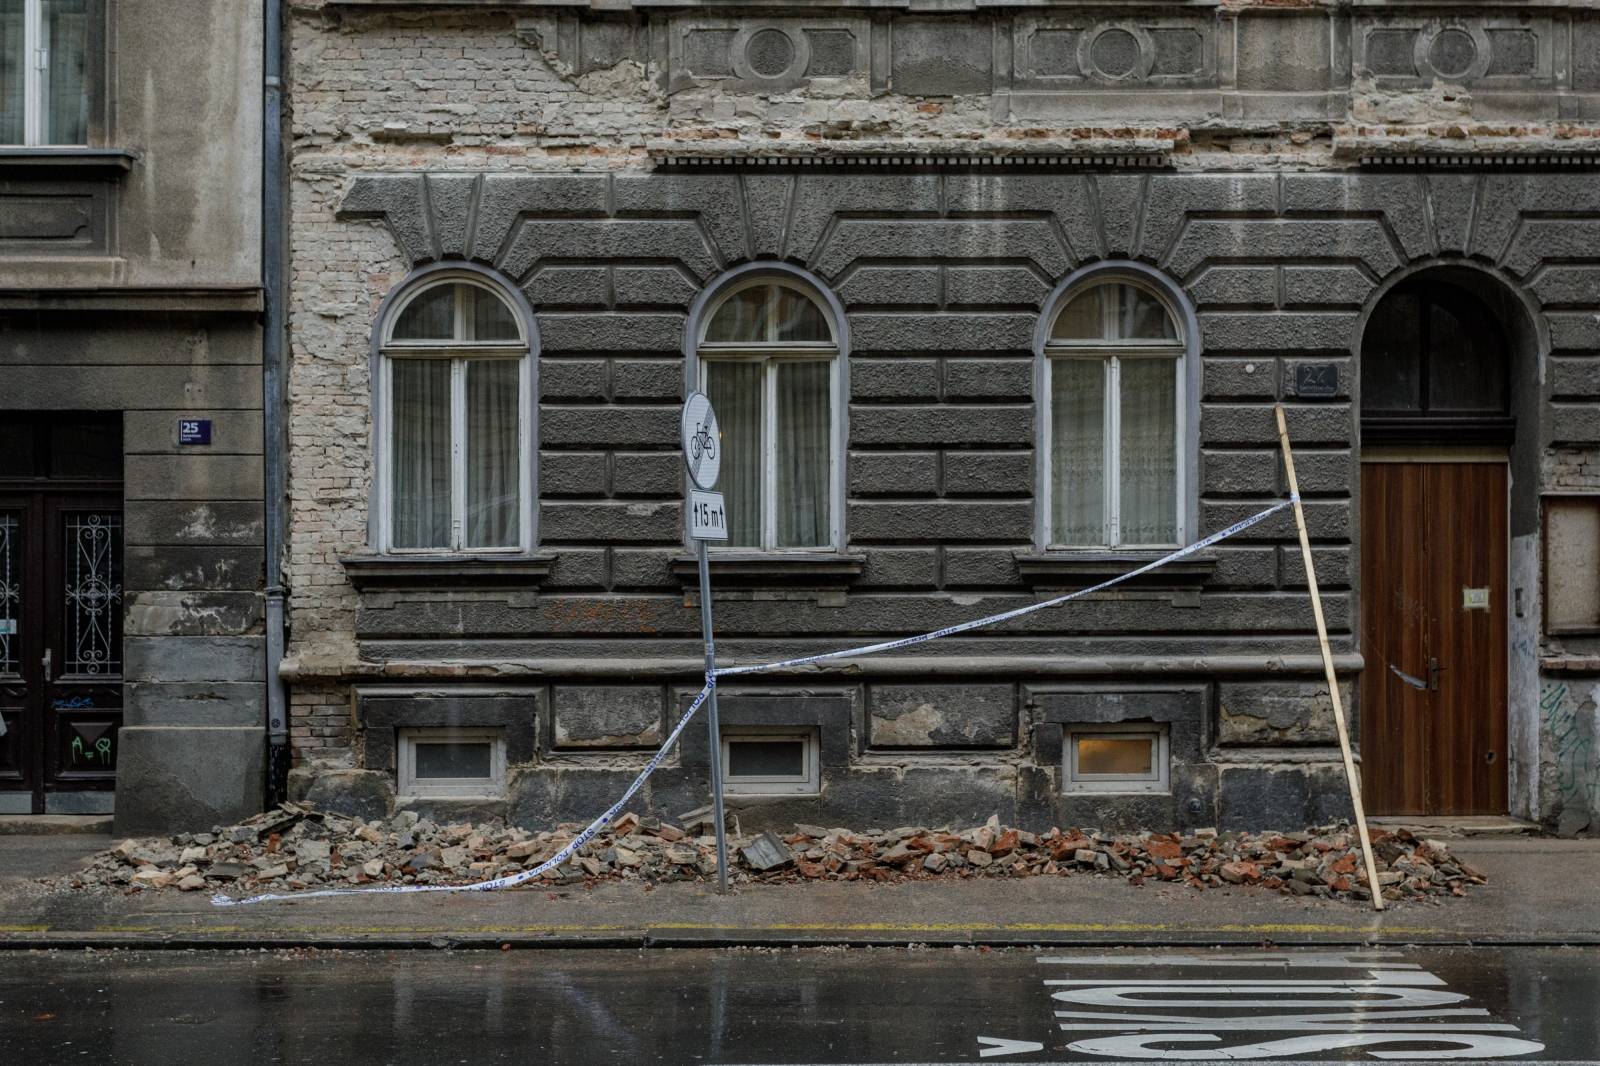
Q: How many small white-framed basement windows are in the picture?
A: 3